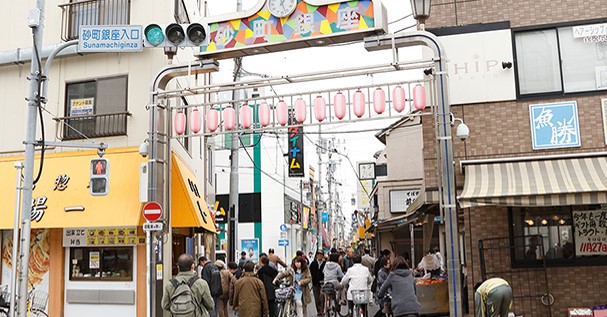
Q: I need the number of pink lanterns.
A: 14